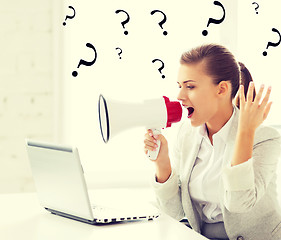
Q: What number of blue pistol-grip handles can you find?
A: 0